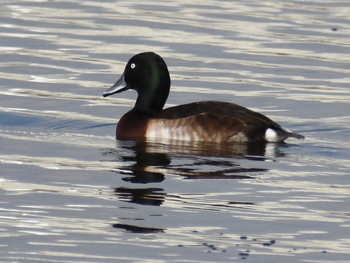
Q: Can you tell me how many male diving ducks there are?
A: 1